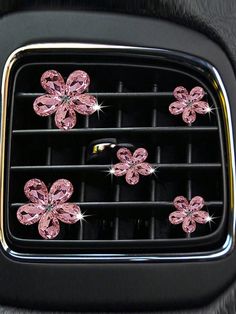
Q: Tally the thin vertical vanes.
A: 5